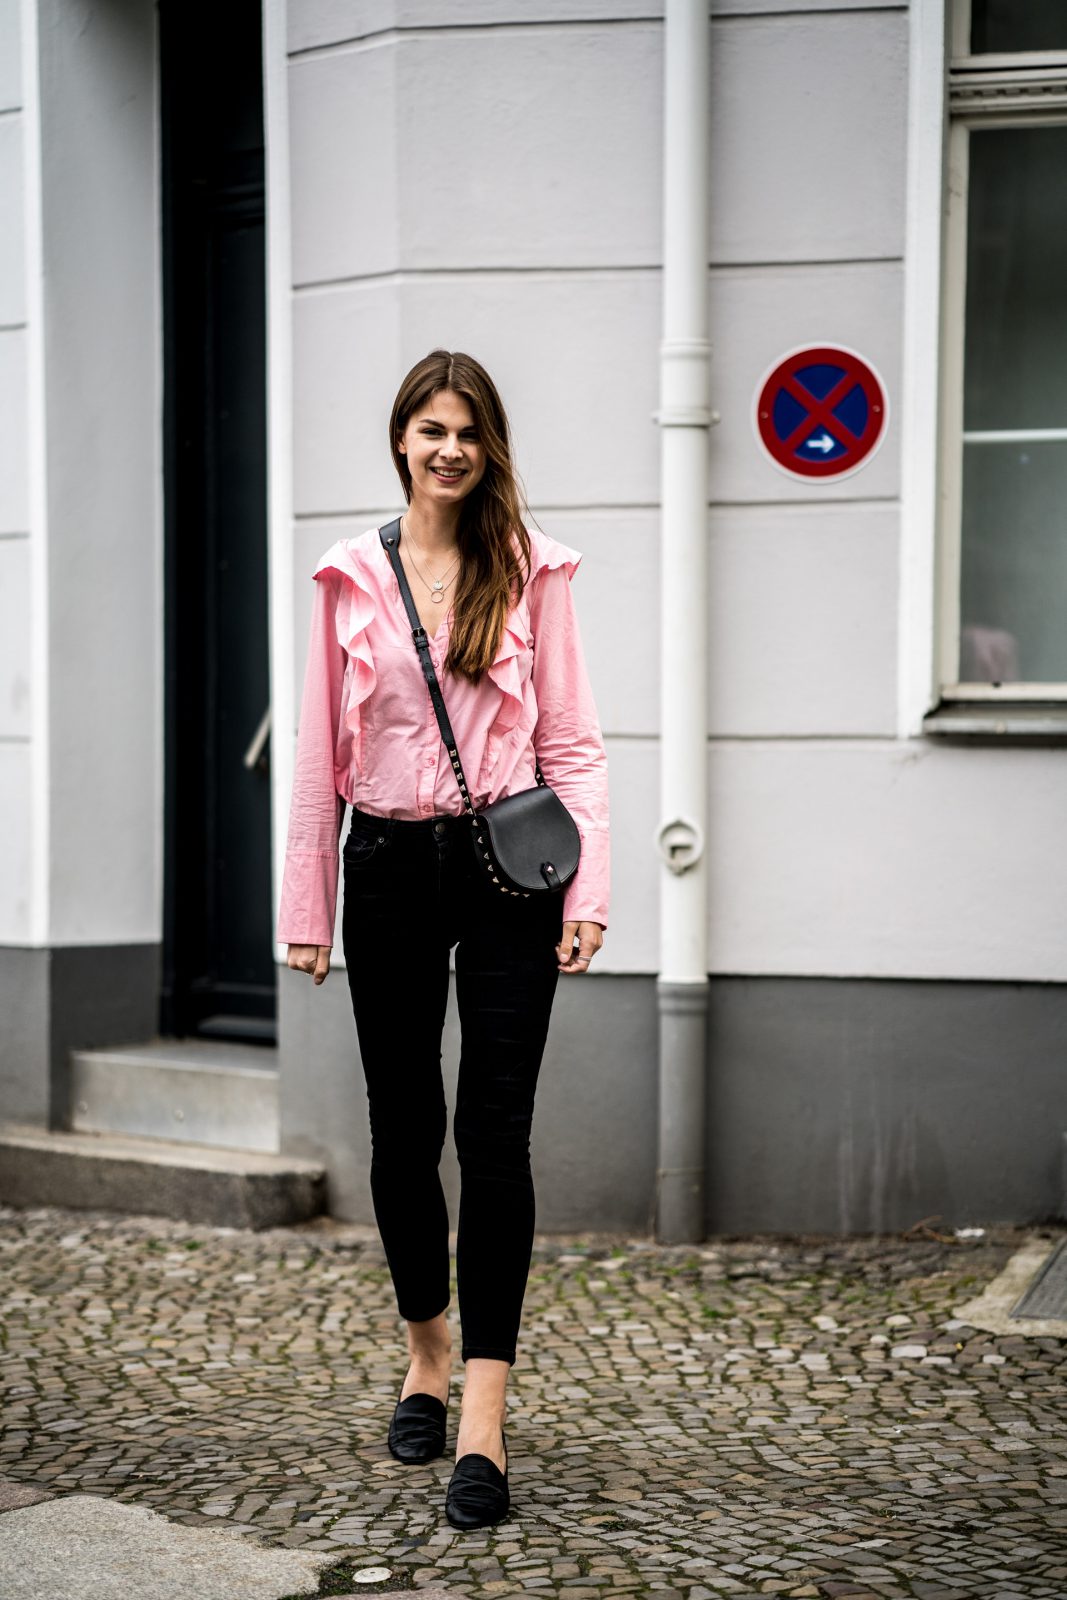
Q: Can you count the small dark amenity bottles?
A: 0